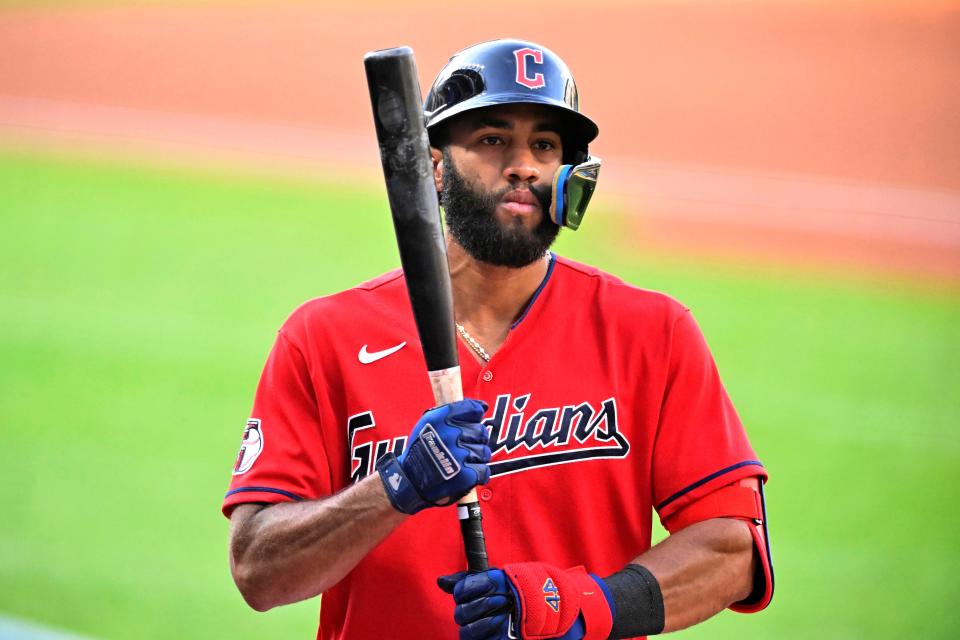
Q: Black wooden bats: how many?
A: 1